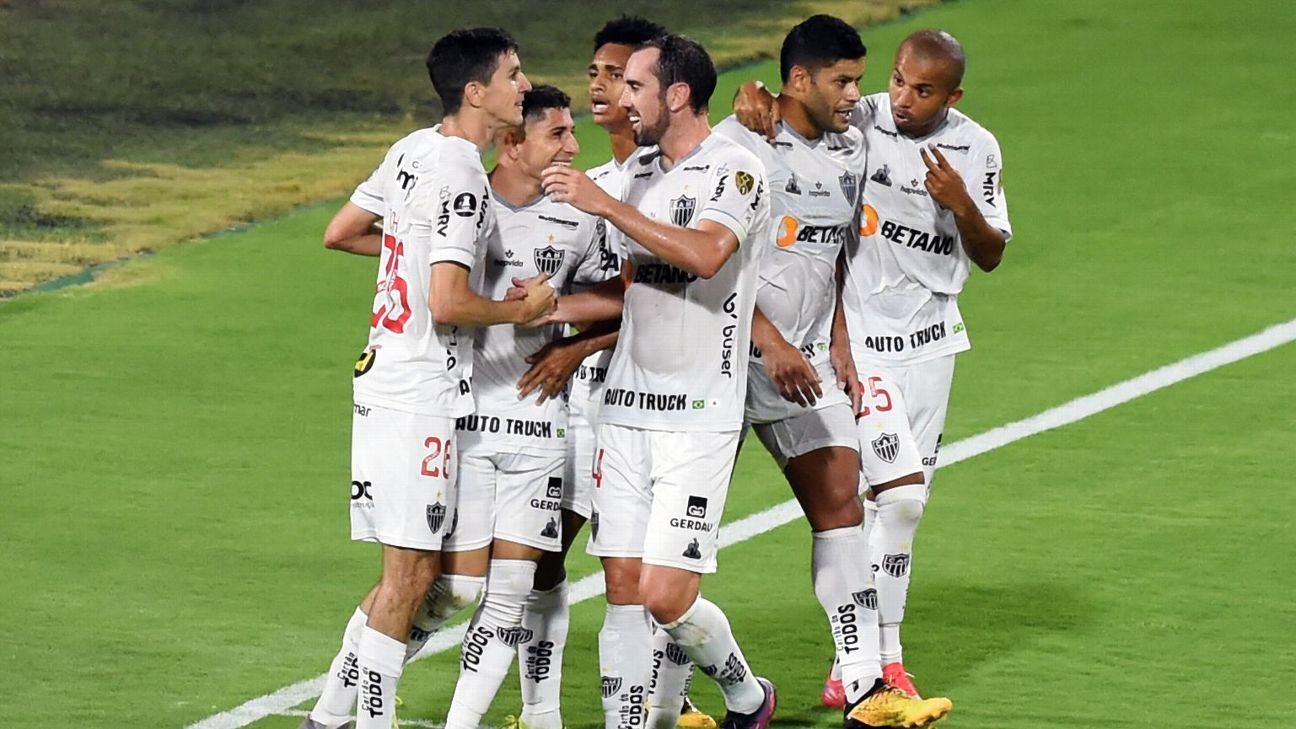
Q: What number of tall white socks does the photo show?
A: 11